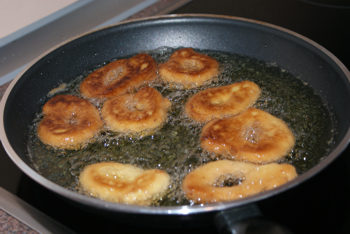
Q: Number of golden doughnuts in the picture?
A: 8